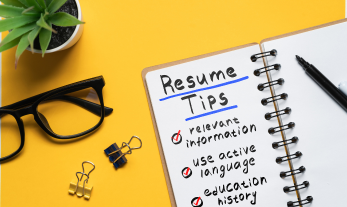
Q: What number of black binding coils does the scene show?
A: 11